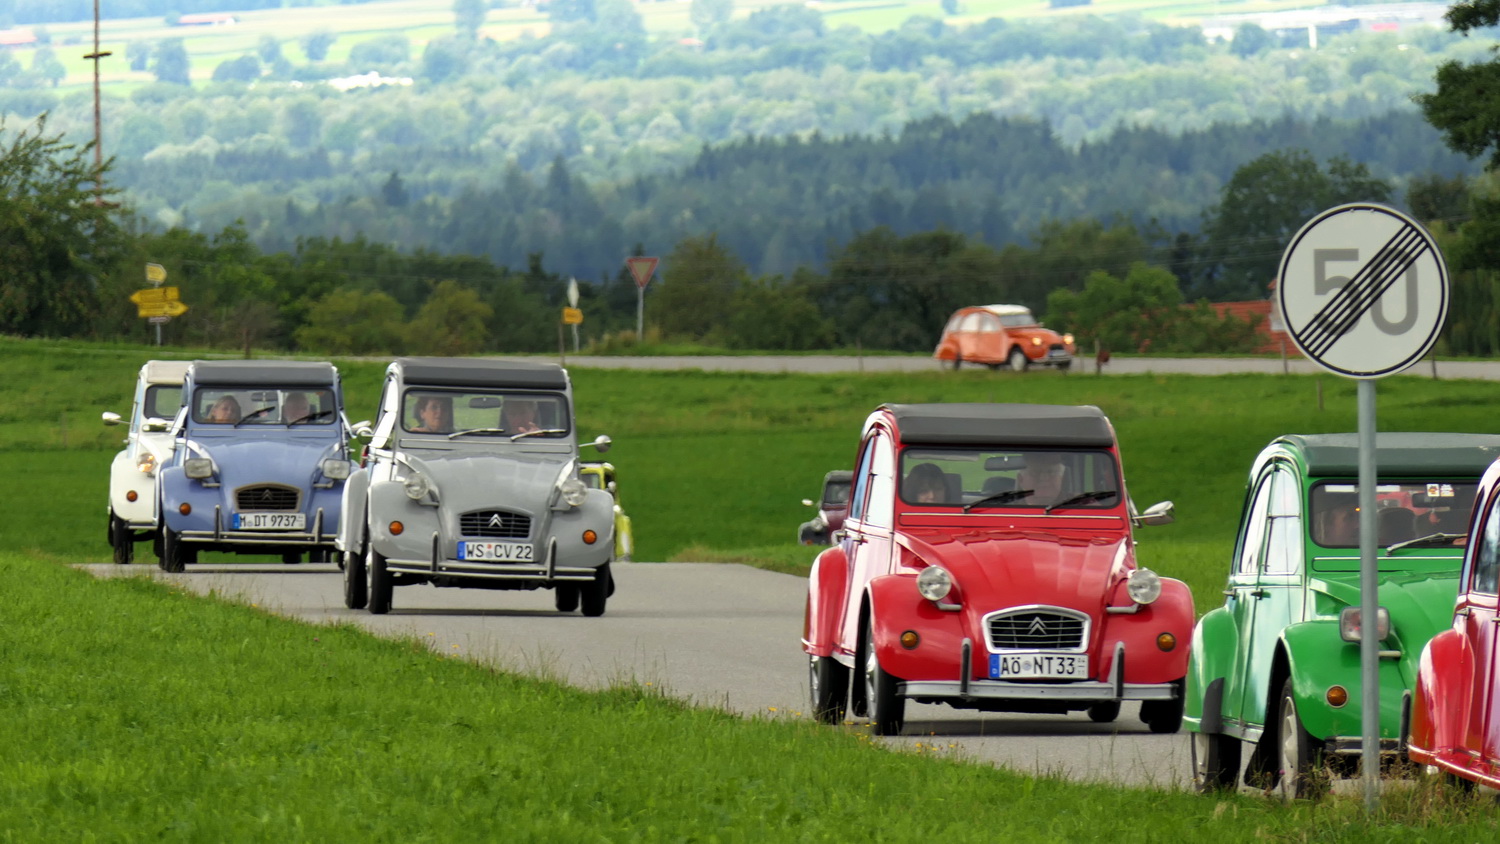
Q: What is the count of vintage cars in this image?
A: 9